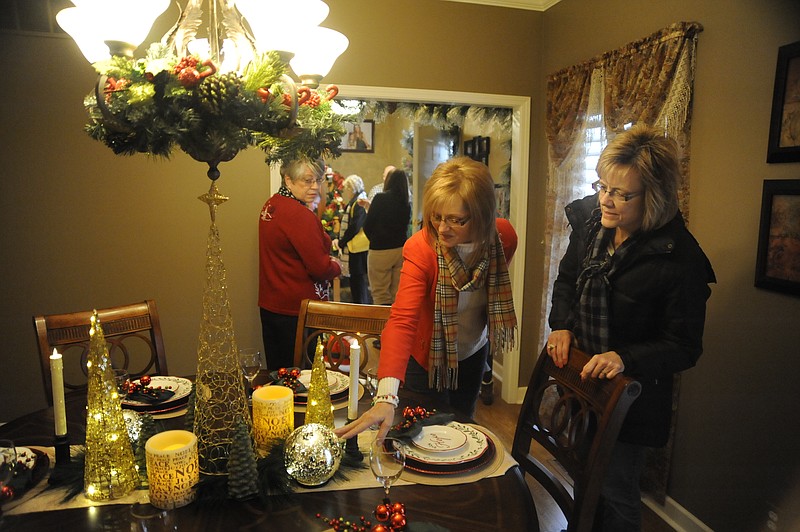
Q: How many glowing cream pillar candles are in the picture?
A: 2